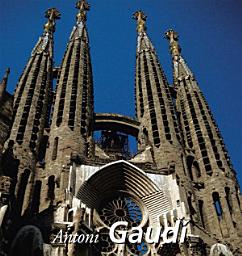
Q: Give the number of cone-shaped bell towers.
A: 4